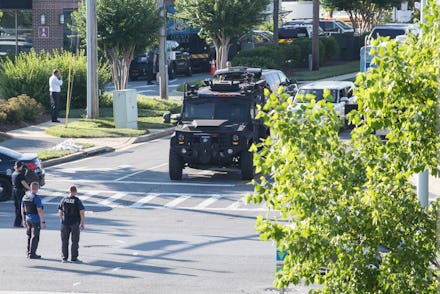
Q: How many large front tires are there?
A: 2